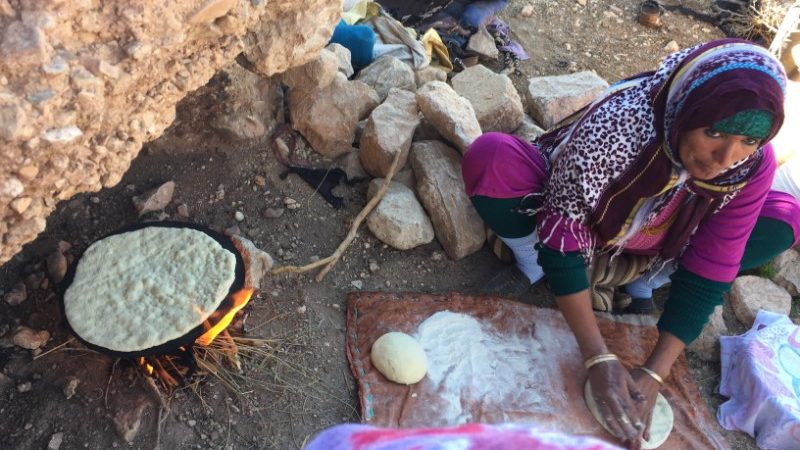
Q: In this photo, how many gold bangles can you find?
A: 3